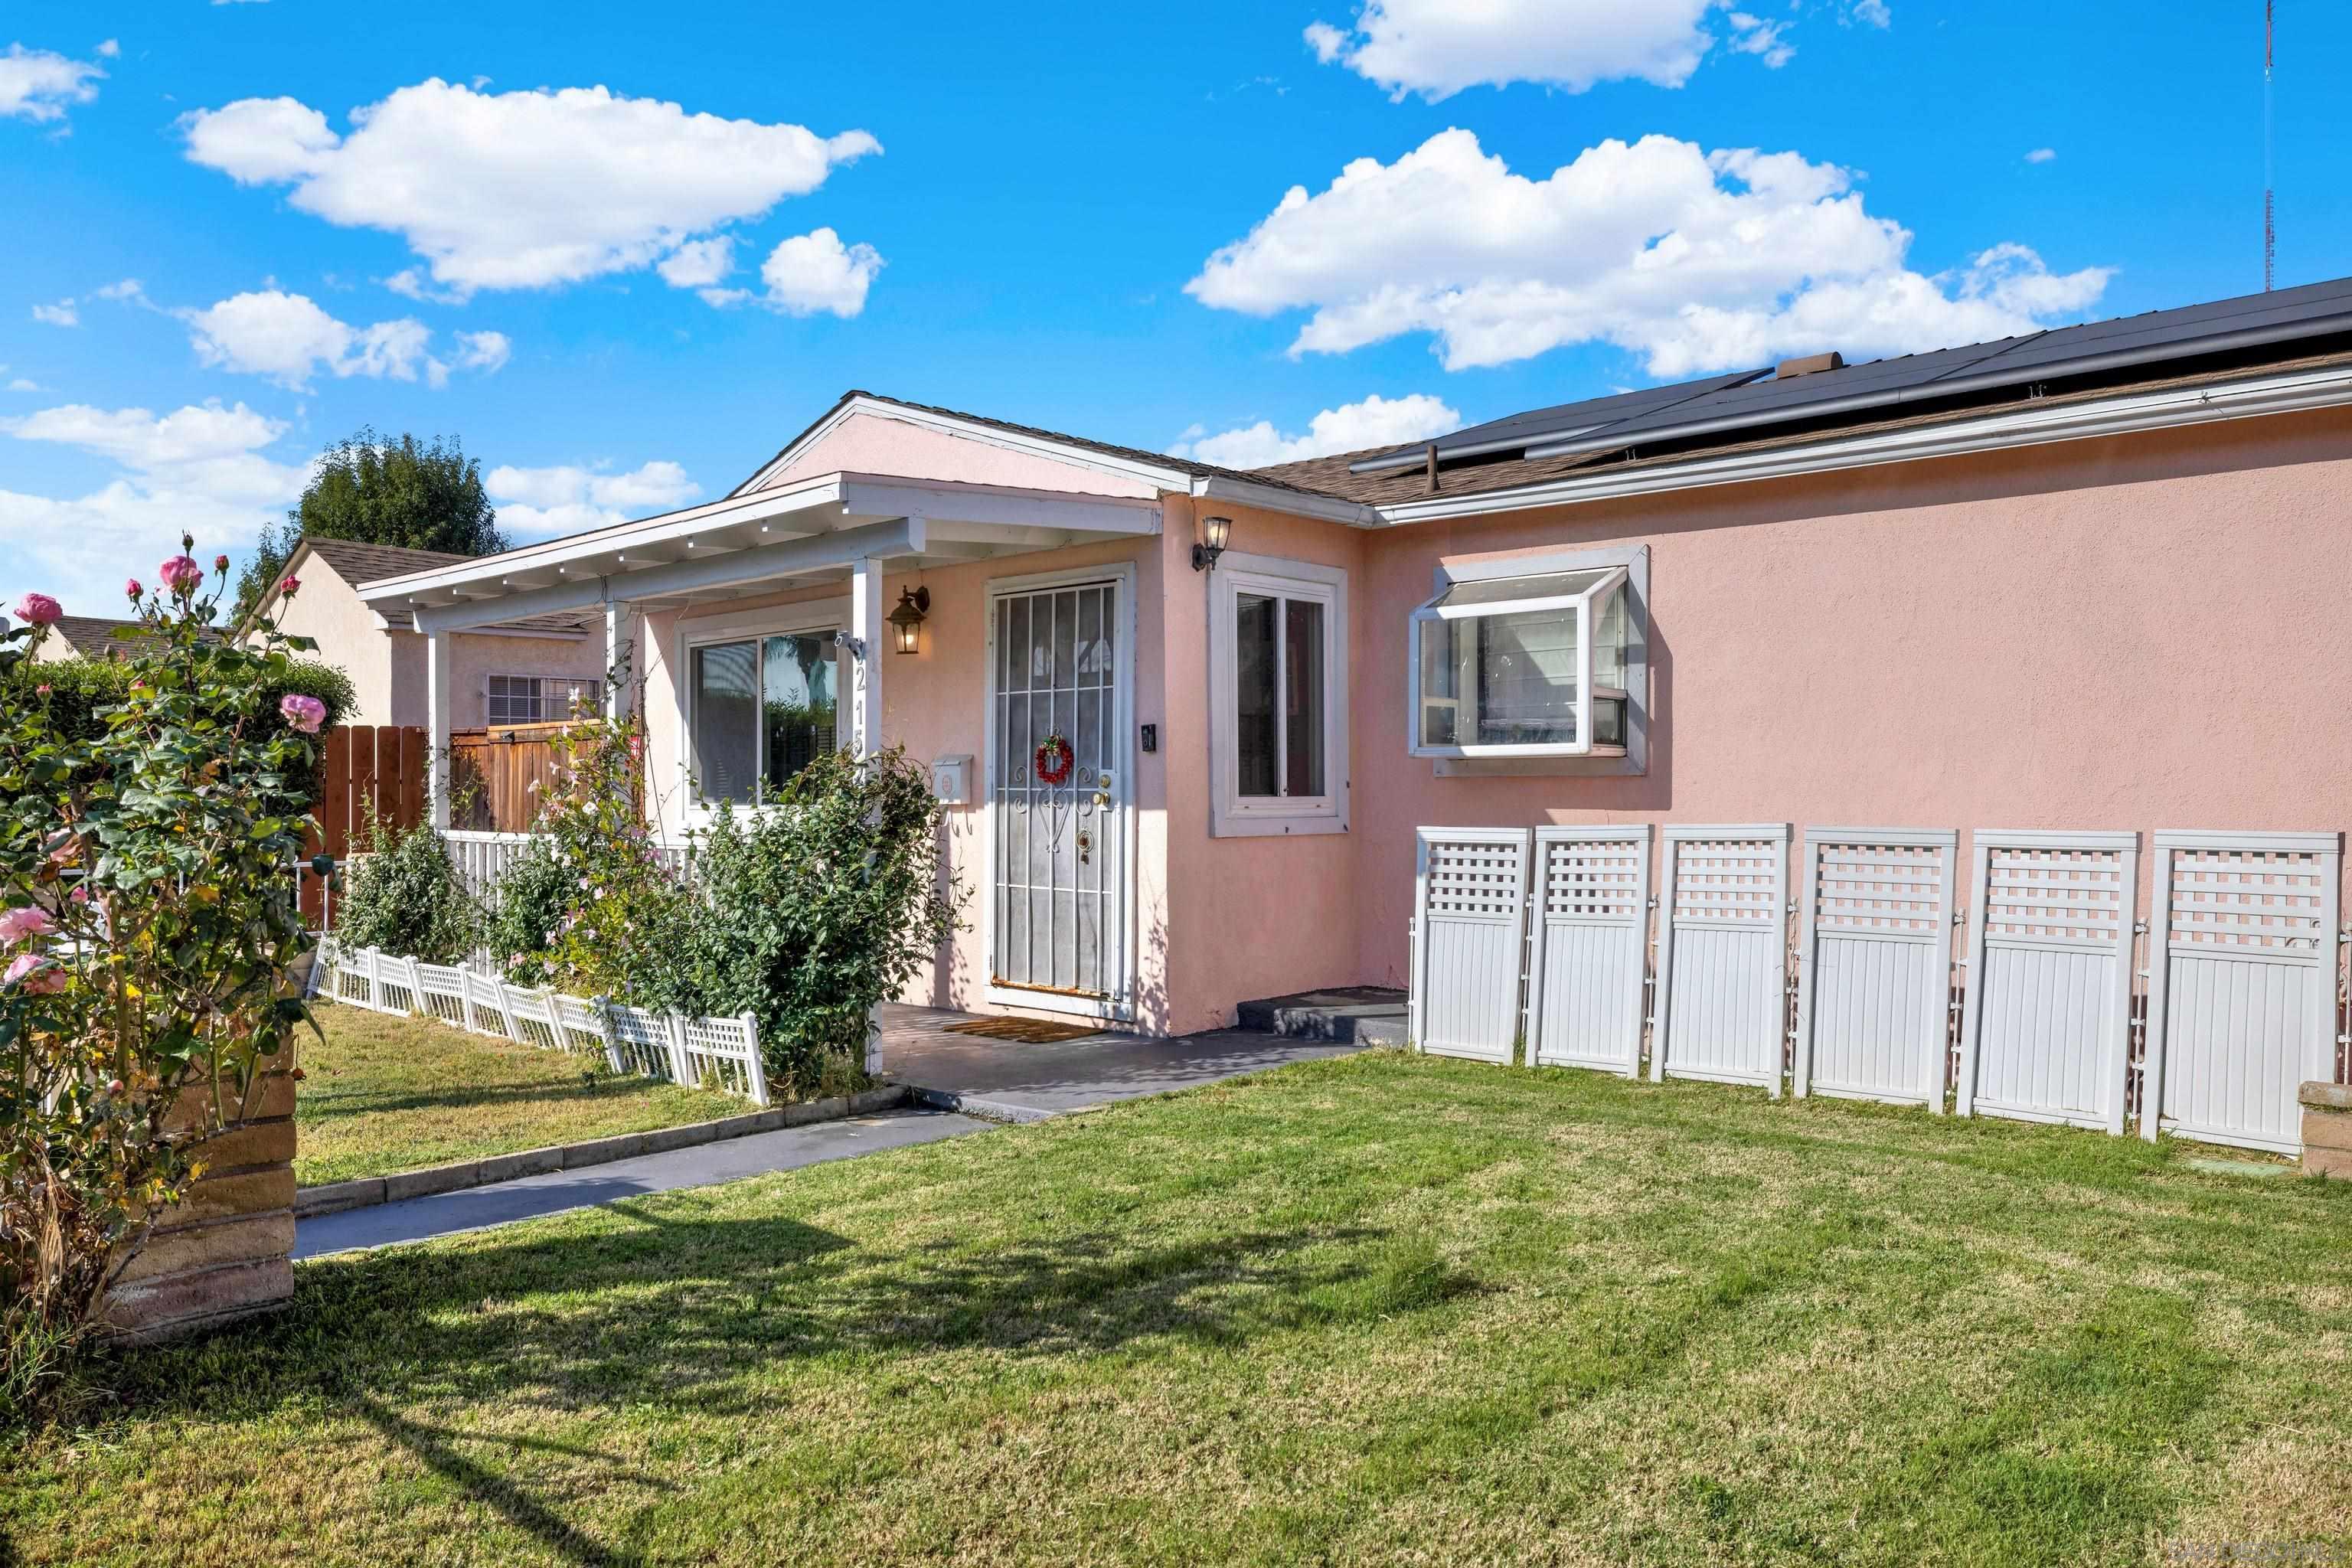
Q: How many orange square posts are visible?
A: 0